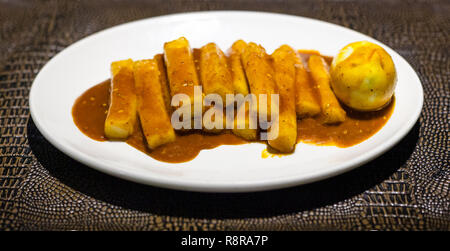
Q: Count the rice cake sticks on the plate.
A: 9